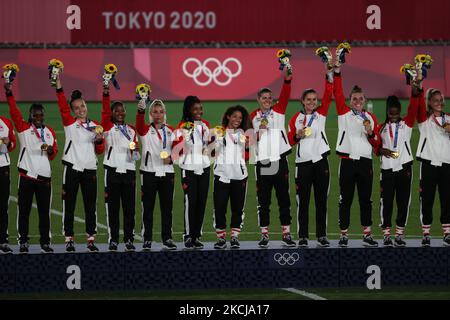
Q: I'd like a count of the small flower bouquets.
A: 11